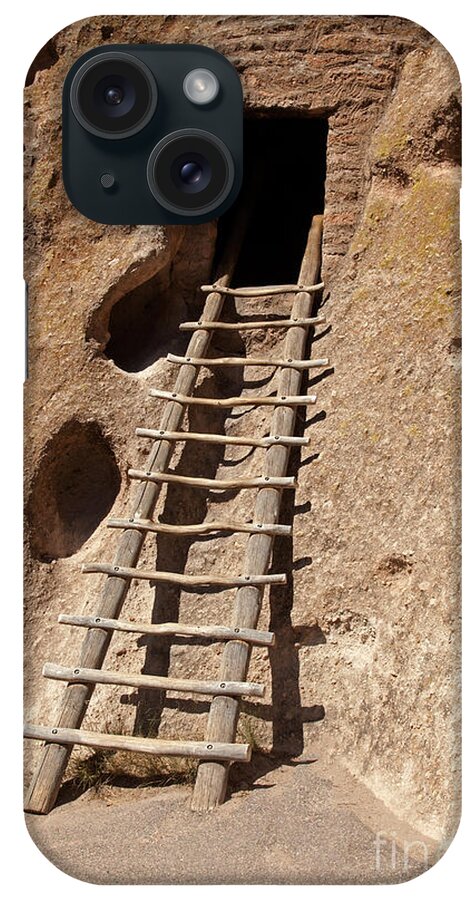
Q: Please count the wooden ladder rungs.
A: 11